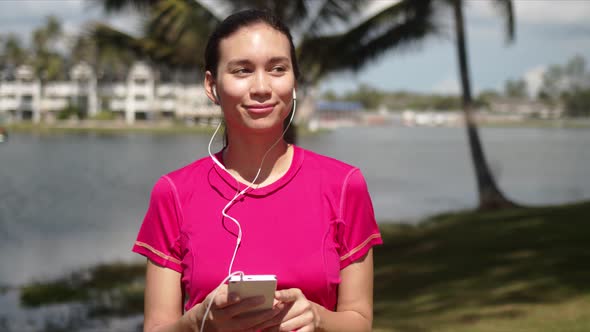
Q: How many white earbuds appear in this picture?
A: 2